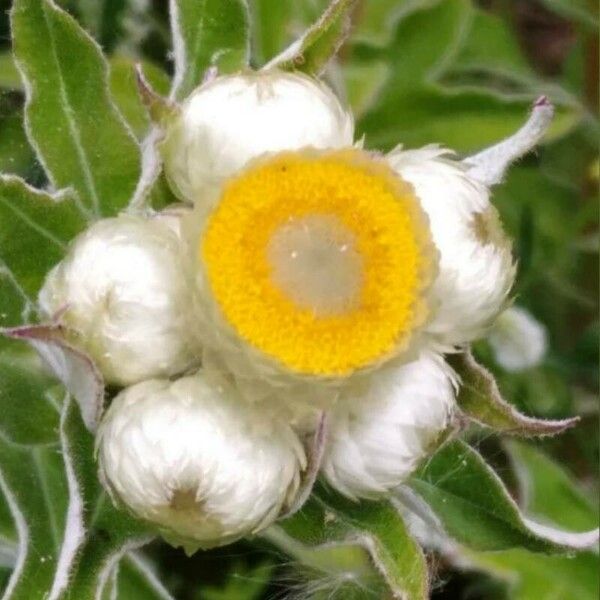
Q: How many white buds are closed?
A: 5